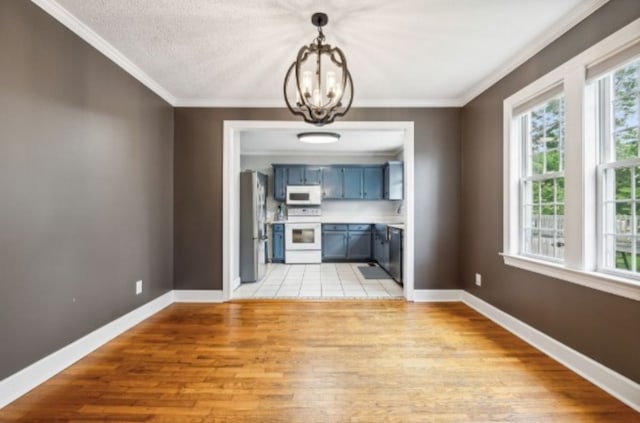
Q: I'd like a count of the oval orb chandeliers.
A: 1